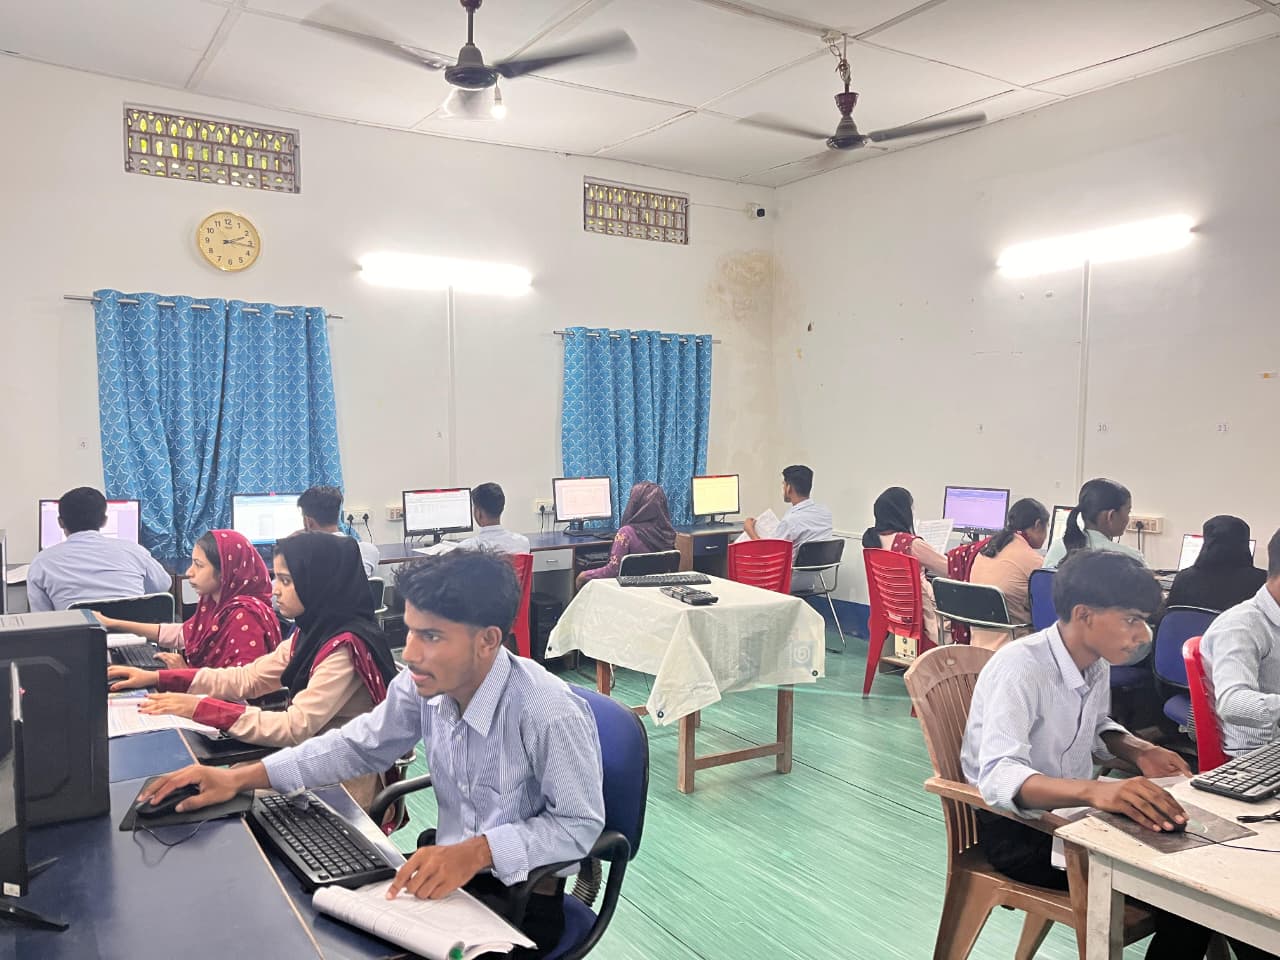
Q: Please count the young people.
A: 14